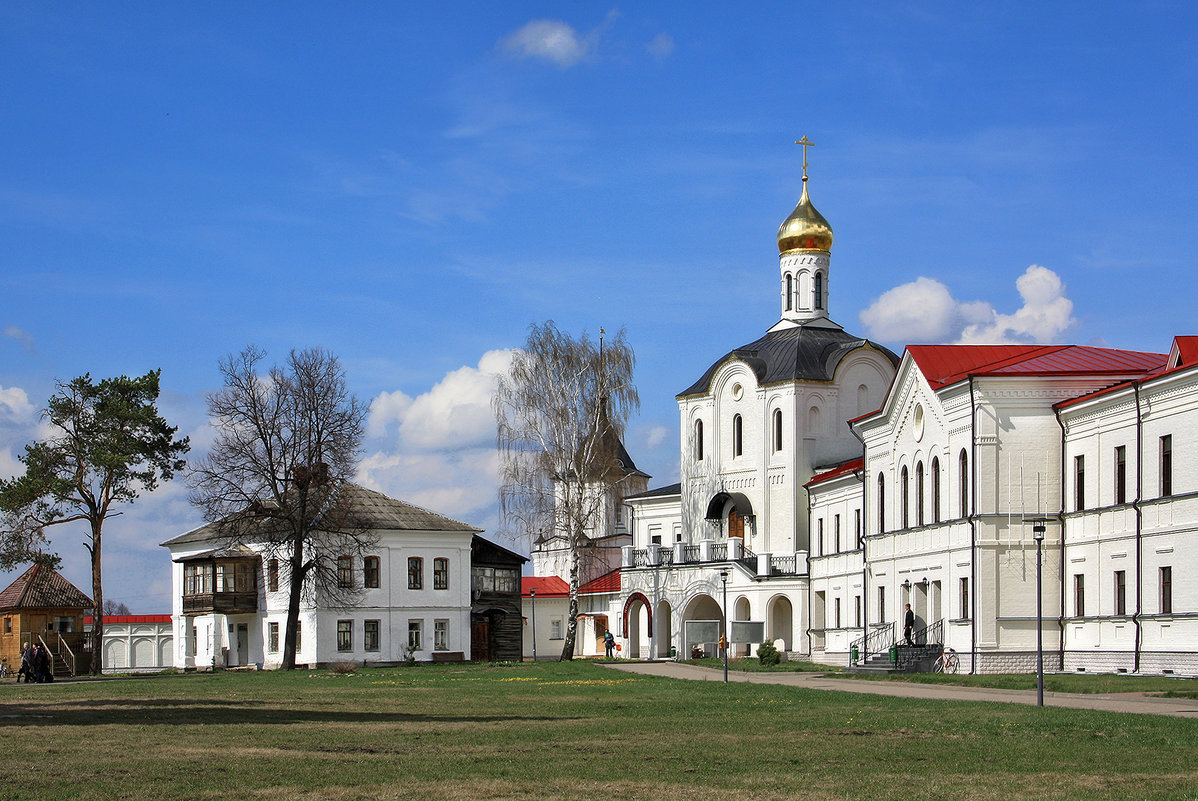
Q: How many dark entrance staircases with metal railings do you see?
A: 1